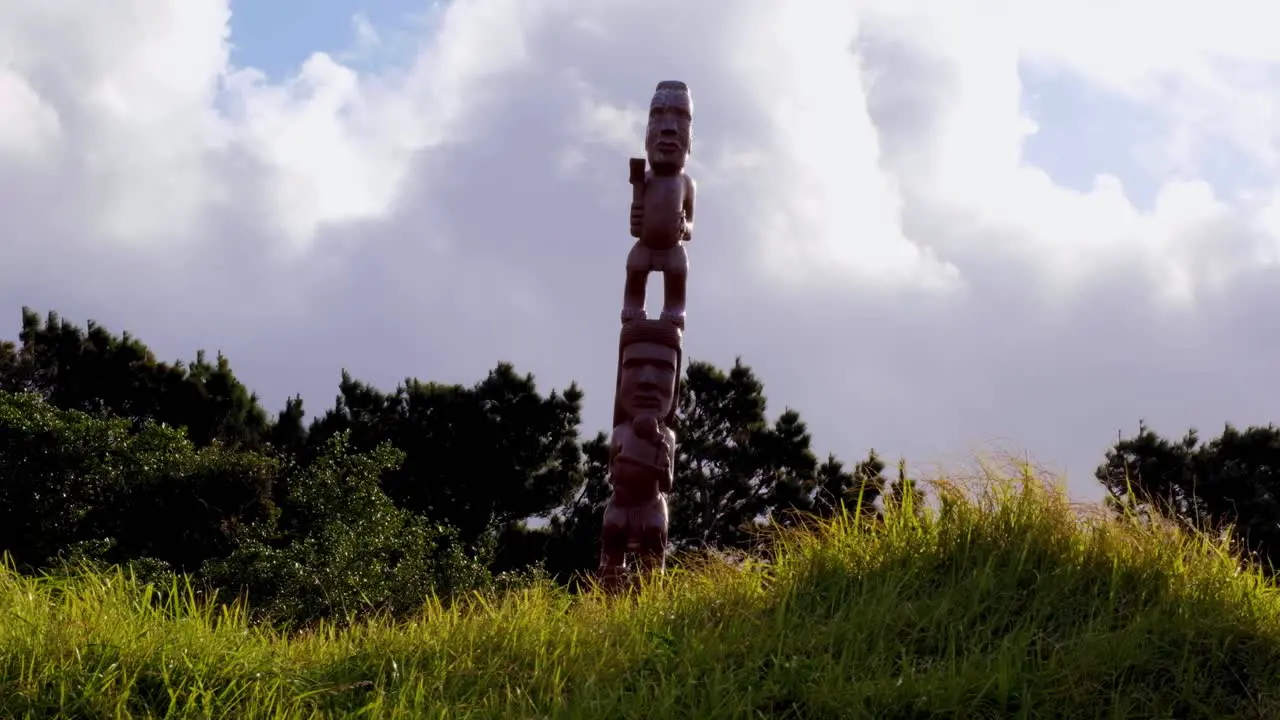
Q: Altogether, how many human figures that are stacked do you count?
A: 2